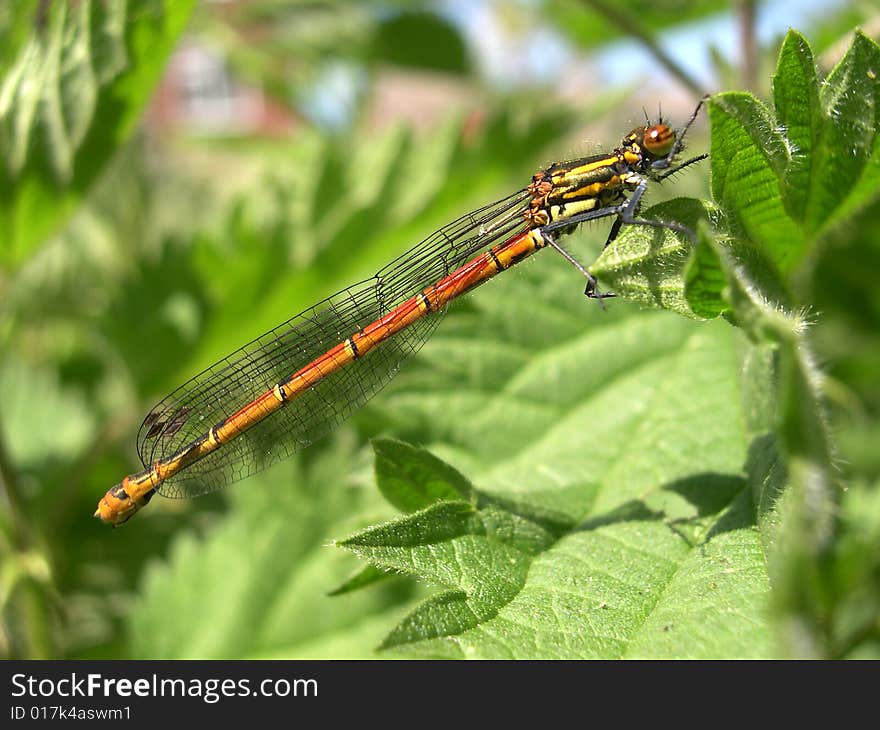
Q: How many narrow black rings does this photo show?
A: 5